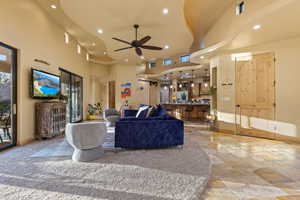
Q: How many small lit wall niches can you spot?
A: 3